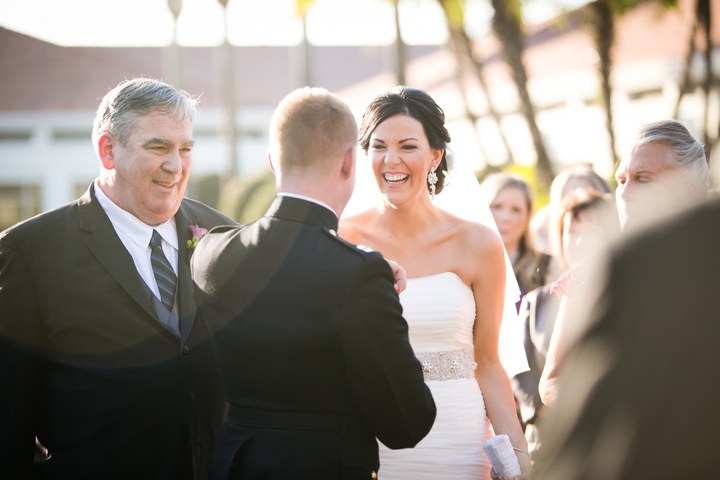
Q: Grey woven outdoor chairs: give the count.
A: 0